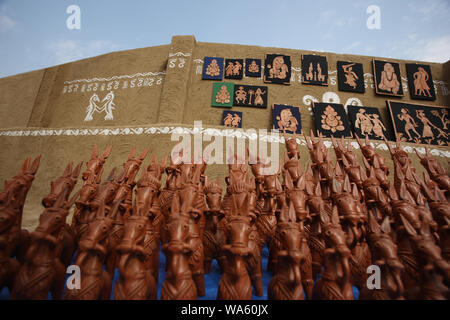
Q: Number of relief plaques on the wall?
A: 15